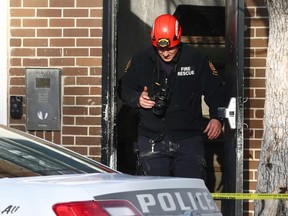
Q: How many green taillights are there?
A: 0